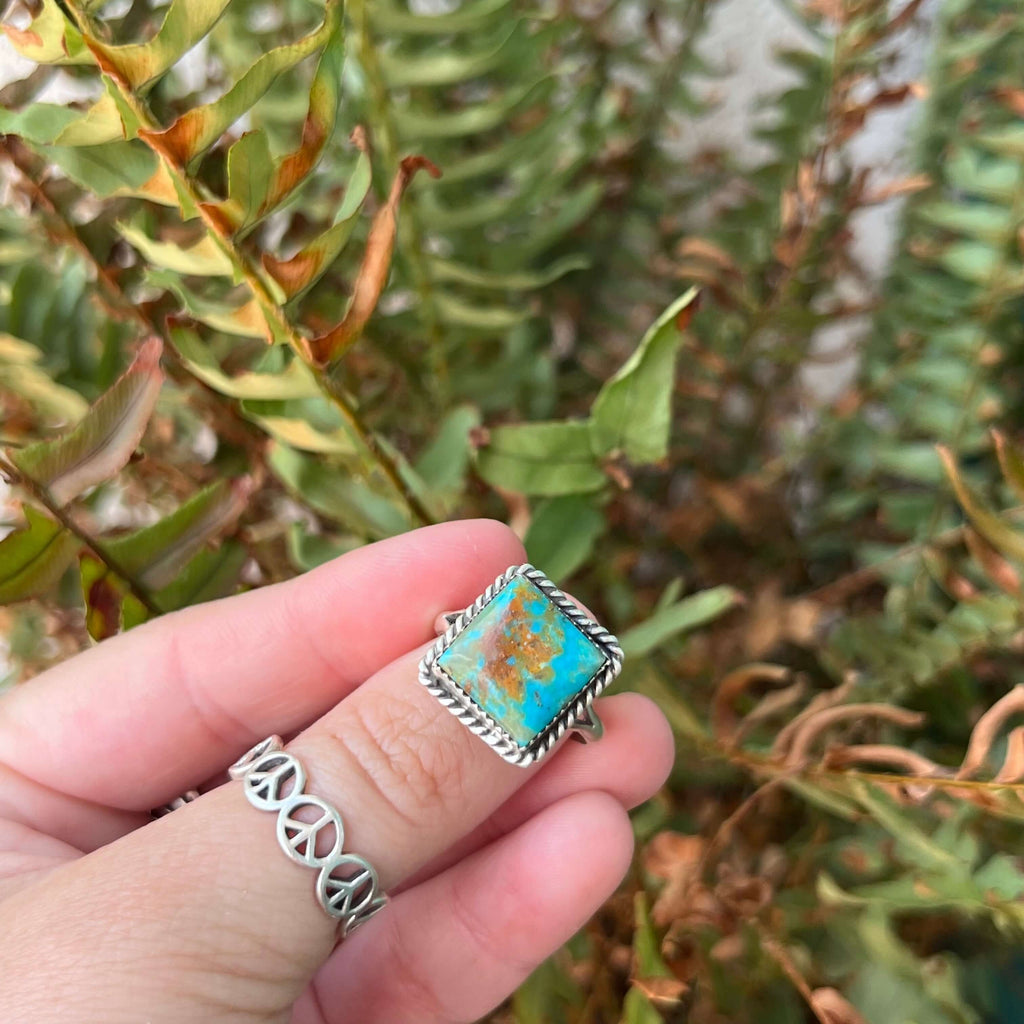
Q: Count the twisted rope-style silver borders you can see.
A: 1